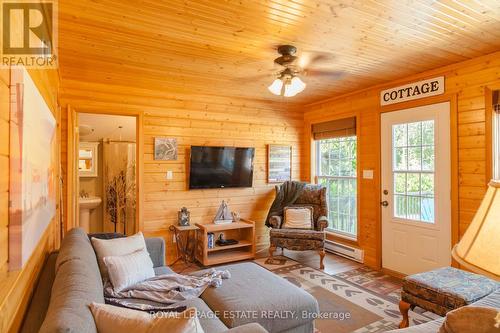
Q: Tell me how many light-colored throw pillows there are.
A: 4